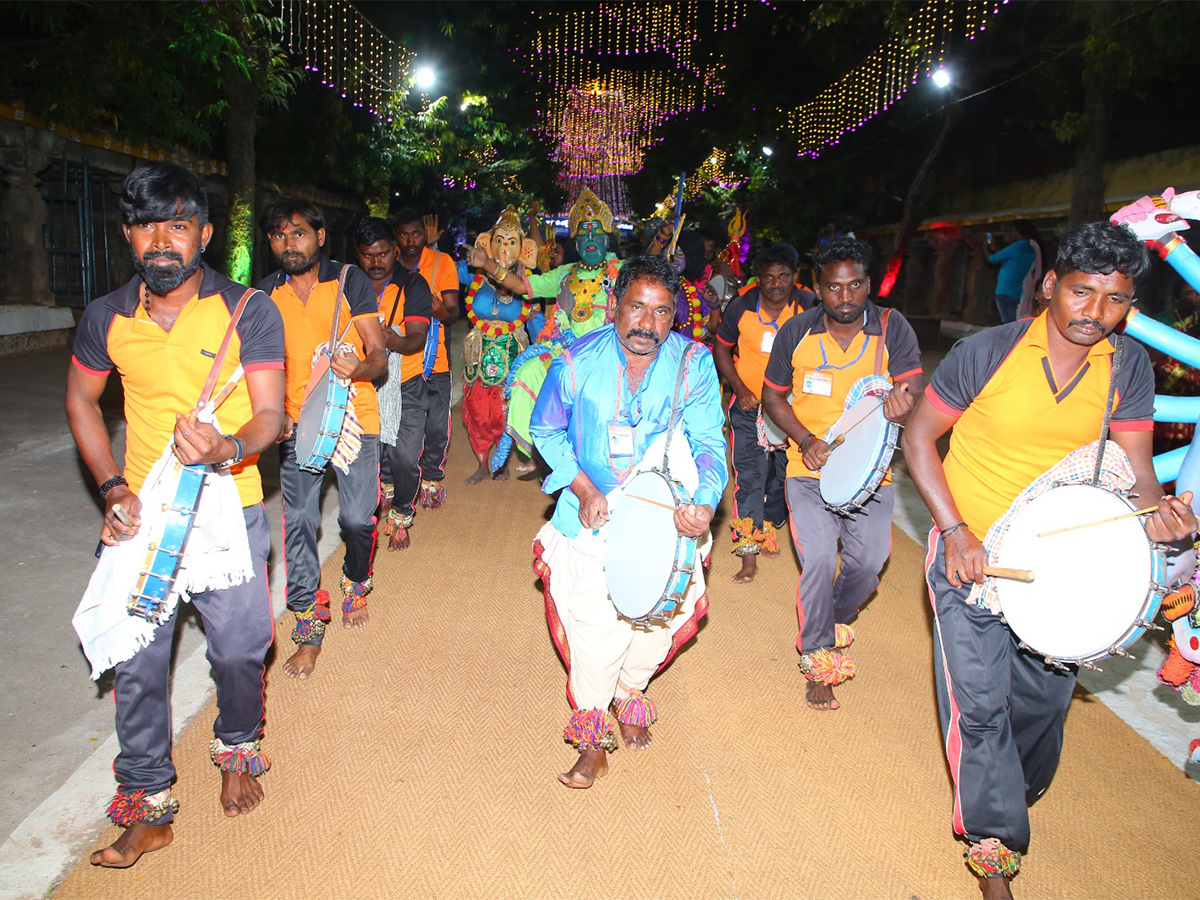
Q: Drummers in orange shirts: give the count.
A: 7